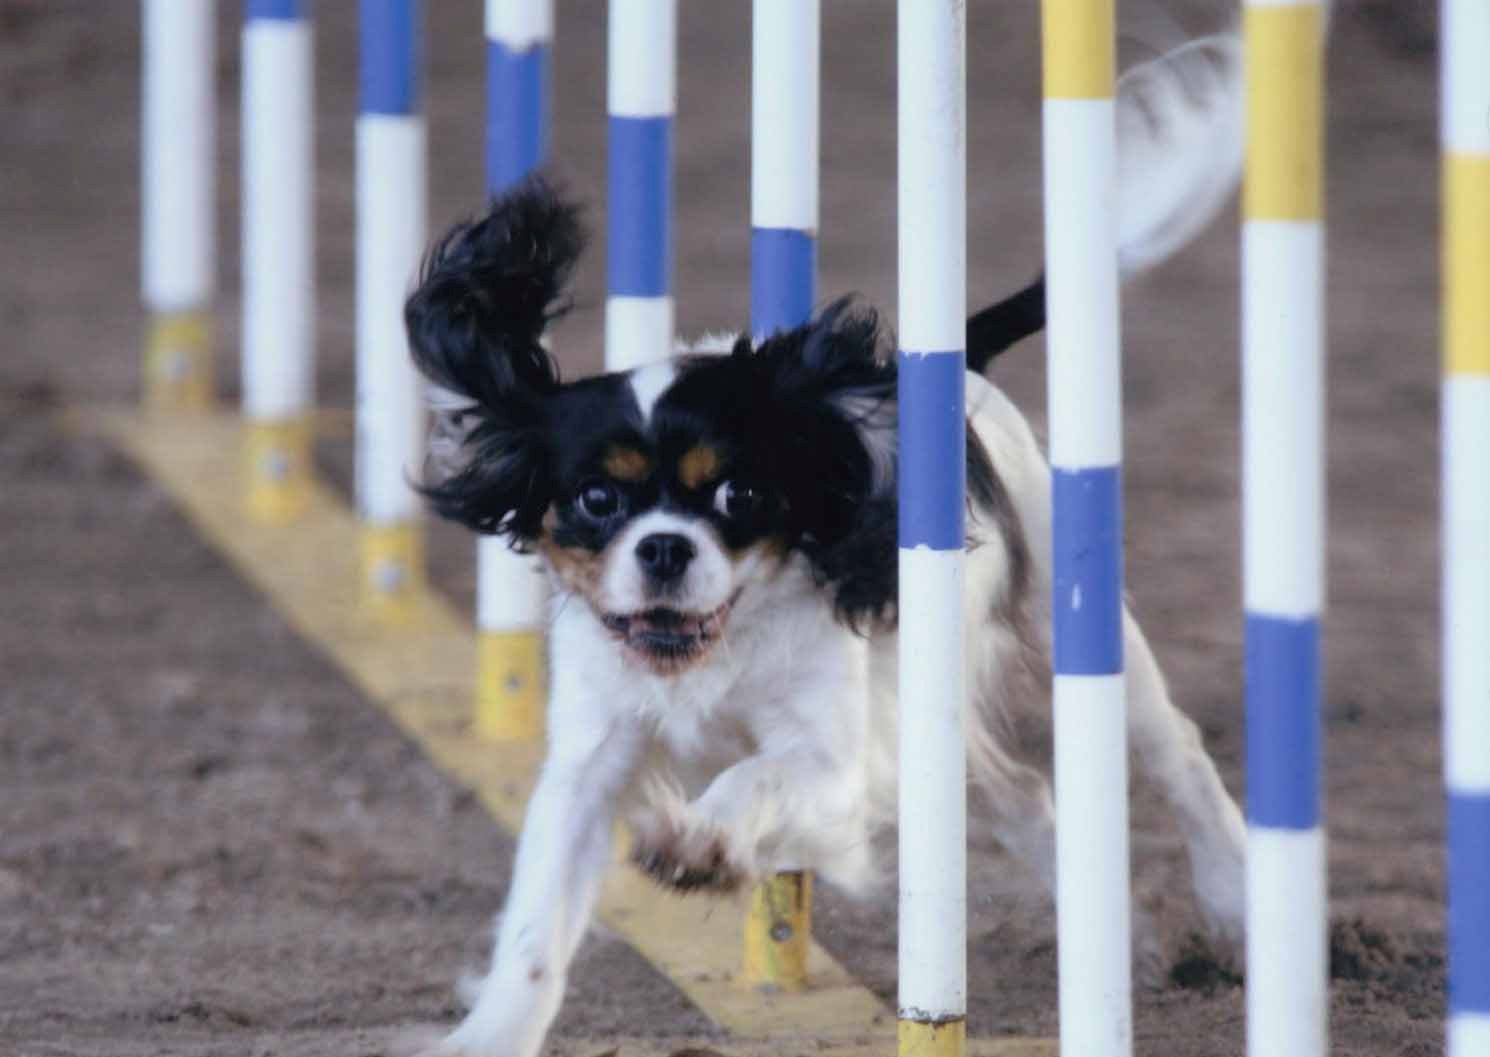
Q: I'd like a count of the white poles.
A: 10